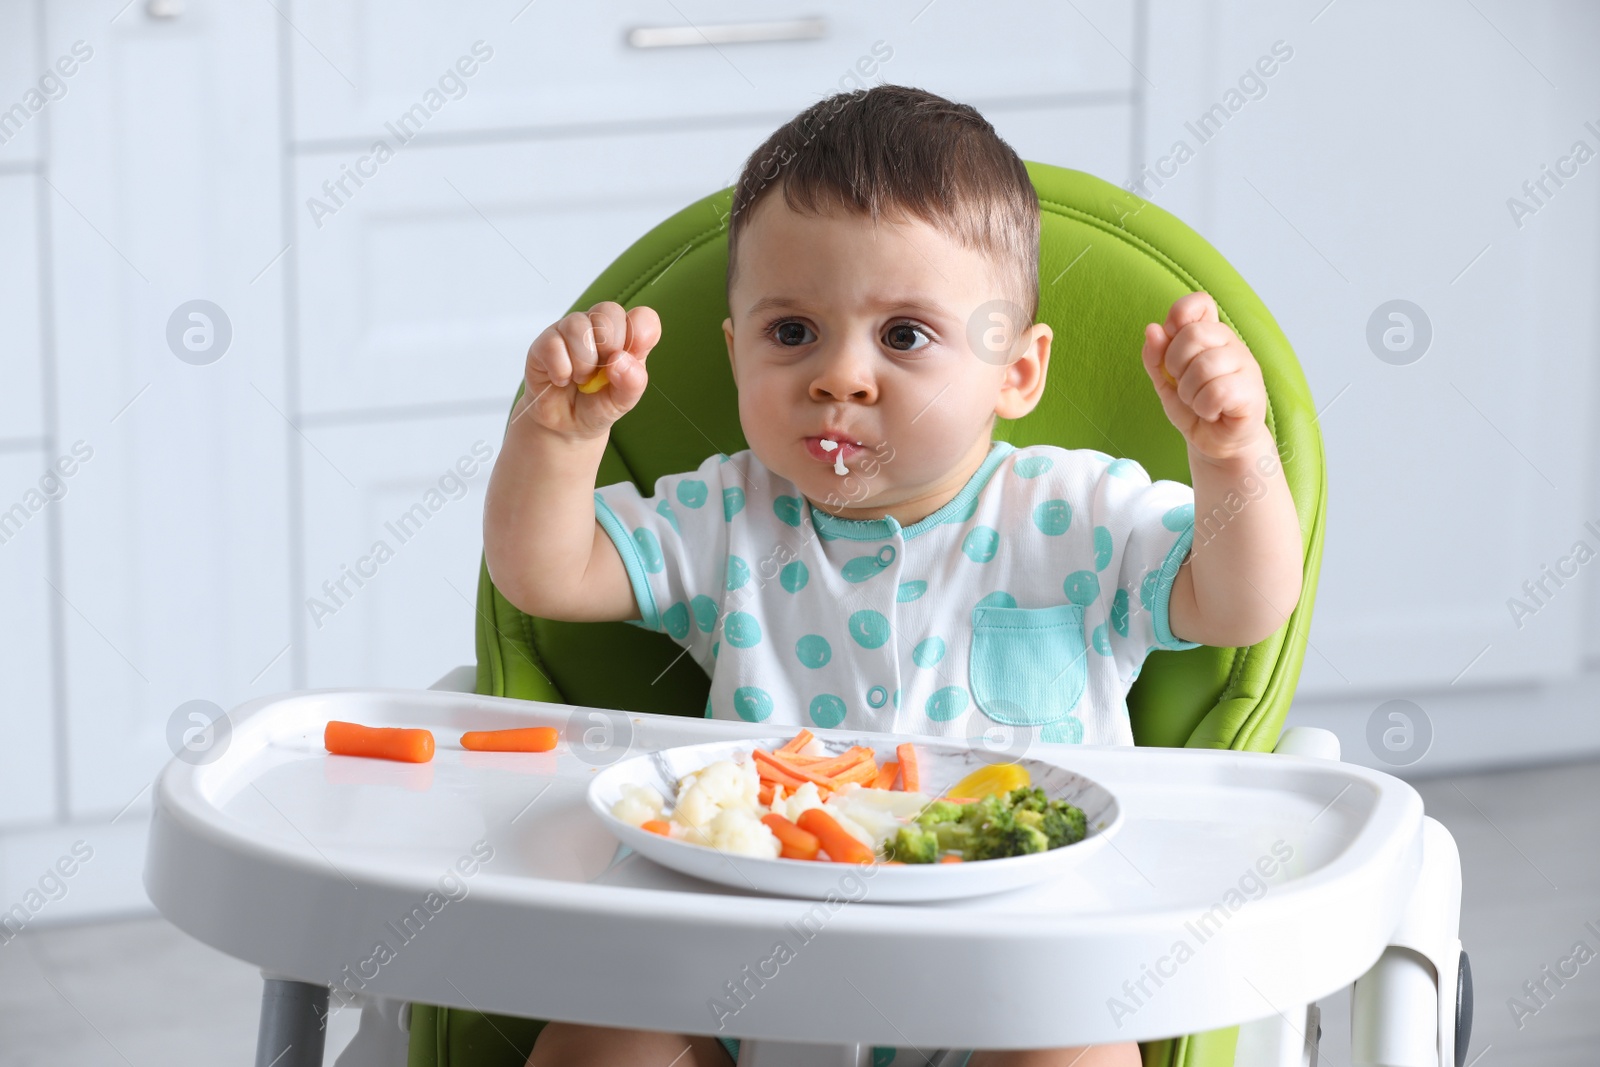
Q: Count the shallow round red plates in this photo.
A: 0